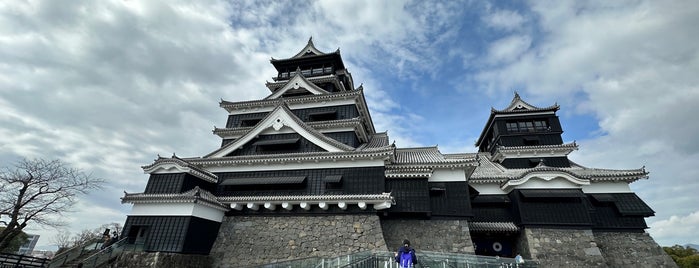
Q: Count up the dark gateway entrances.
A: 1